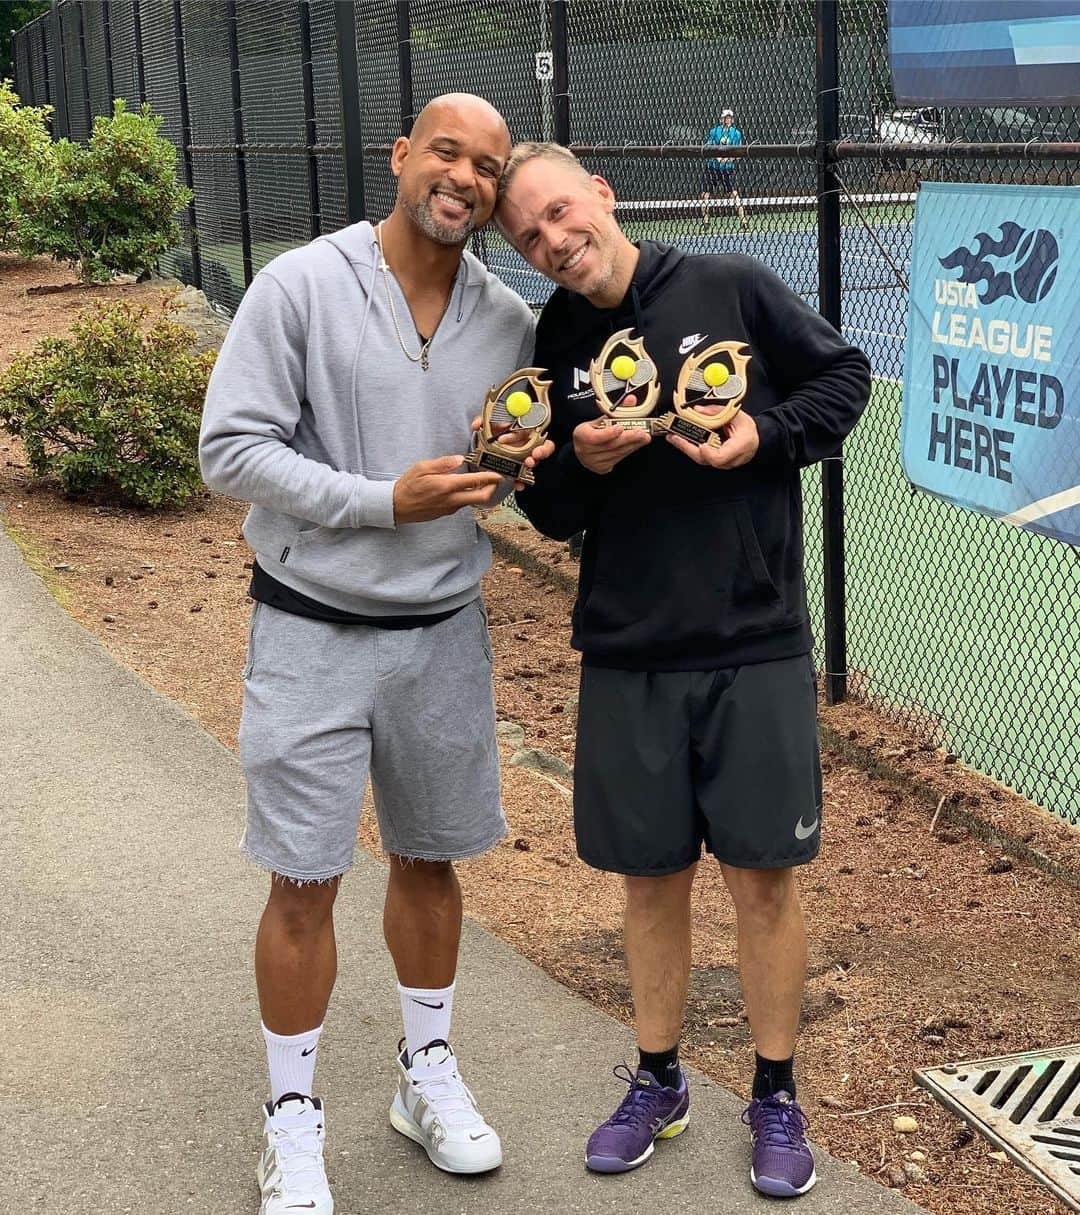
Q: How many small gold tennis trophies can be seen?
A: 3